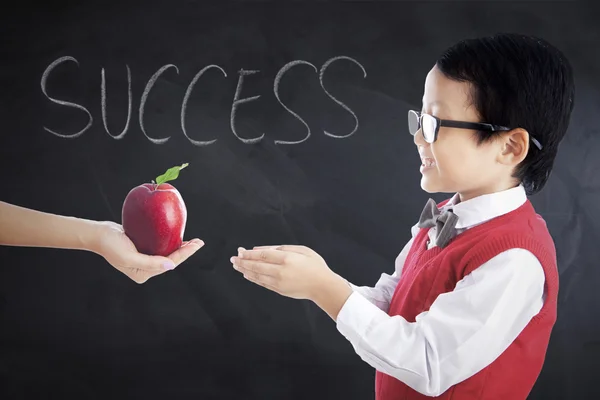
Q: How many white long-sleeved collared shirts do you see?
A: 1